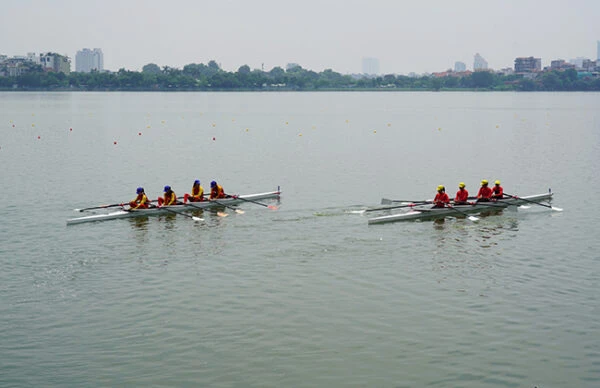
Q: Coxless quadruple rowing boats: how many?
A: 2